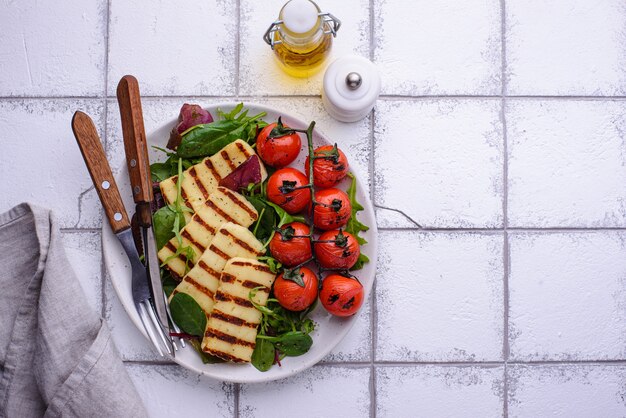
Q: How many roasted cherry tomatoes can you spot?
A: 8